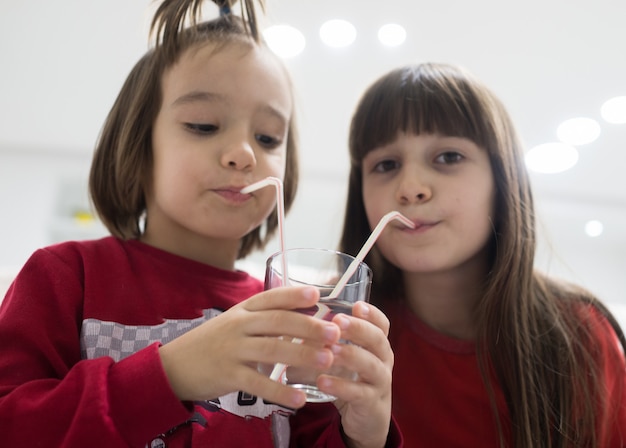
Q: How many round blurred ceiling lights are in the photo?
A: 7